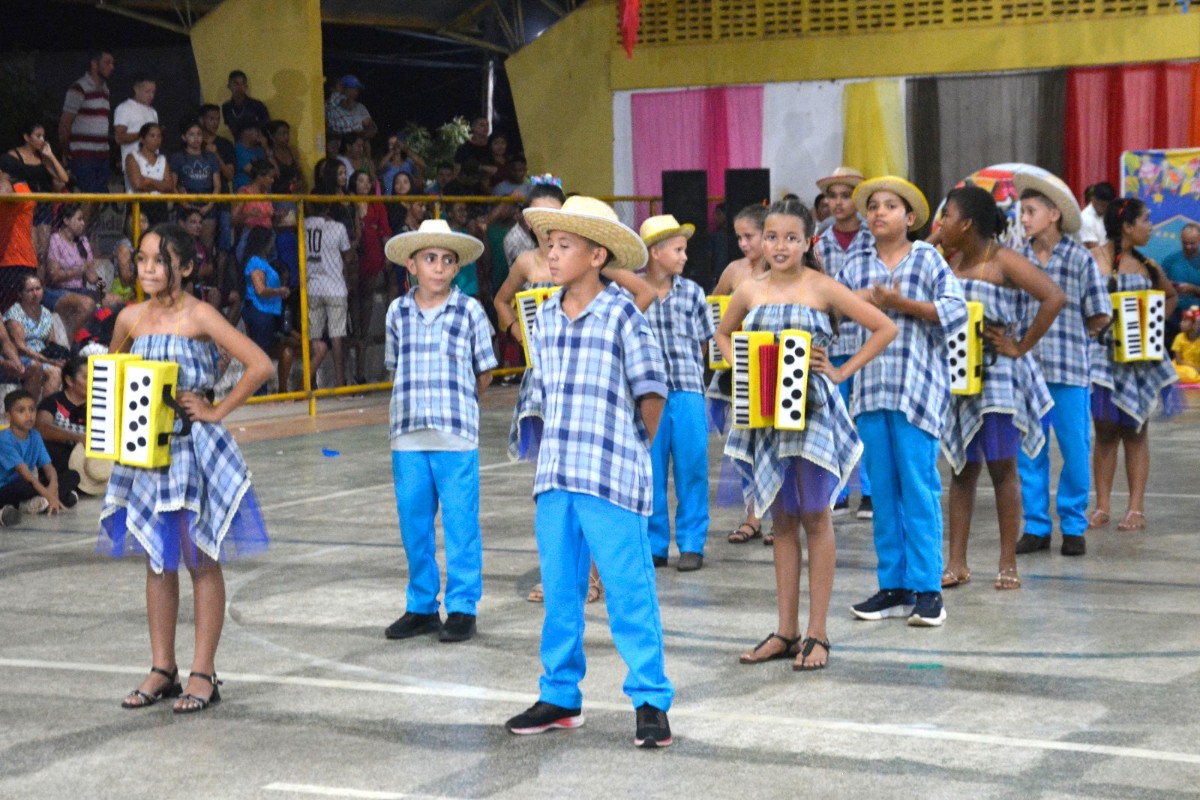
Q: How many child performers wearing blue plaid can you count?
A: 12